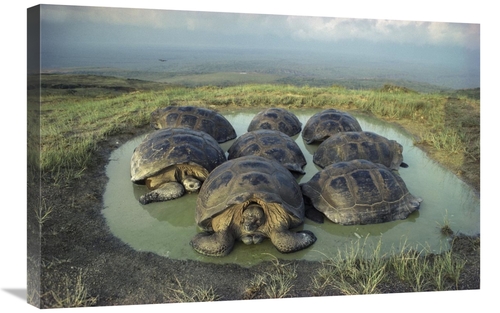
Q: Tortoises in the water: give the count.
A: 8